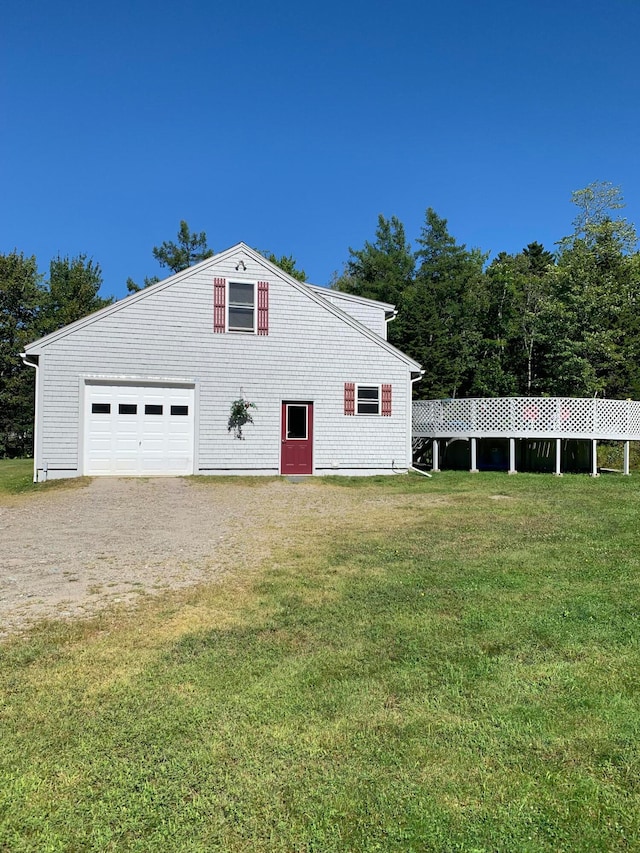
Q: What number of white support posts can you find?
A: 6